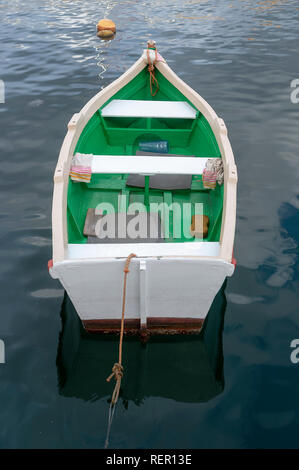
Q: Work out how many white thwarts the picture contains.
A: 3